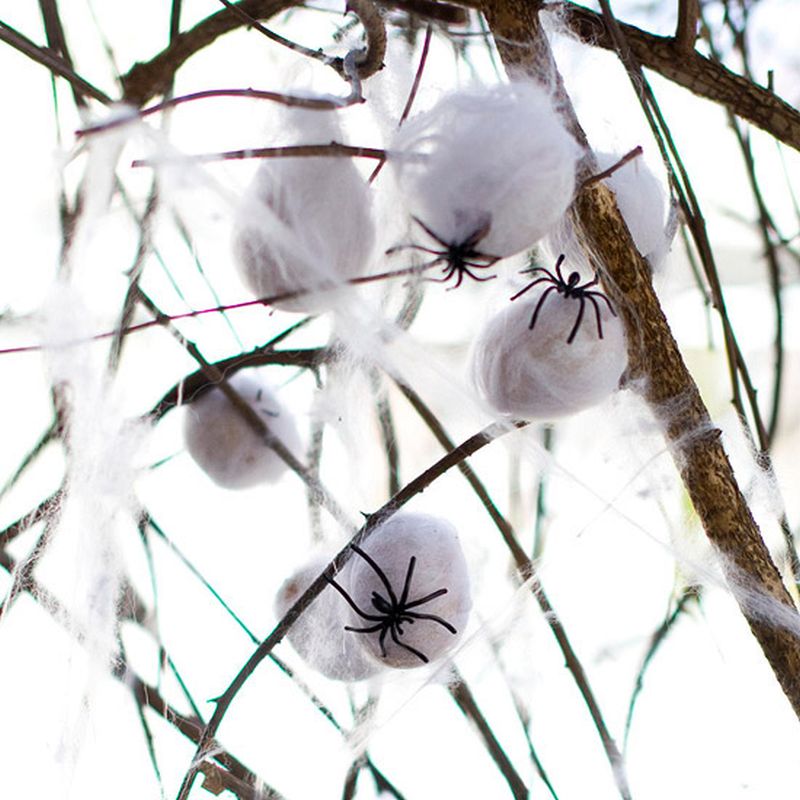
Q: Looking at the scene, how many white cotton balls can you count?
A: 7